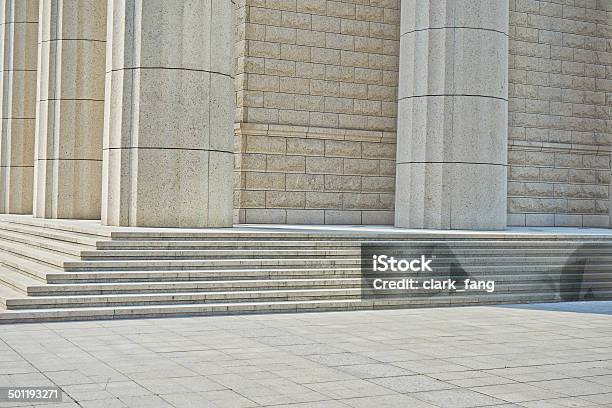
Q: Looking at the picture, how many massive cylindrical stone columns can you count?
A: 4